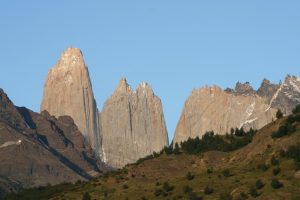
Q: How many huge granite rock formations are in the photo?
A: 3